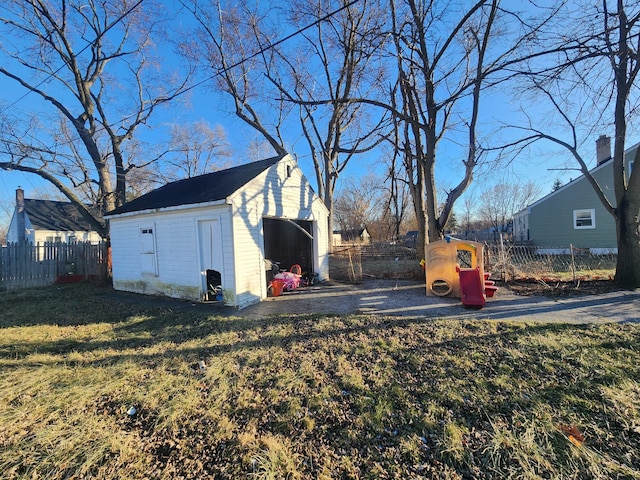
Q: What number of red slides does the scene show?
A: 1